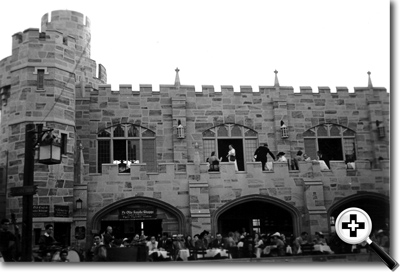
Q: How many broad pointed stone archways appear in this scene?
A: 3